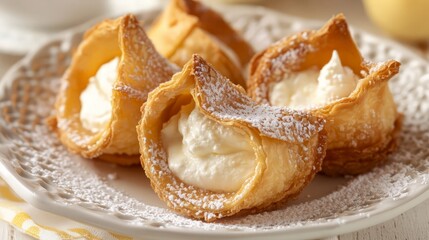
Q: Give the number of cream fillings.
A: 3